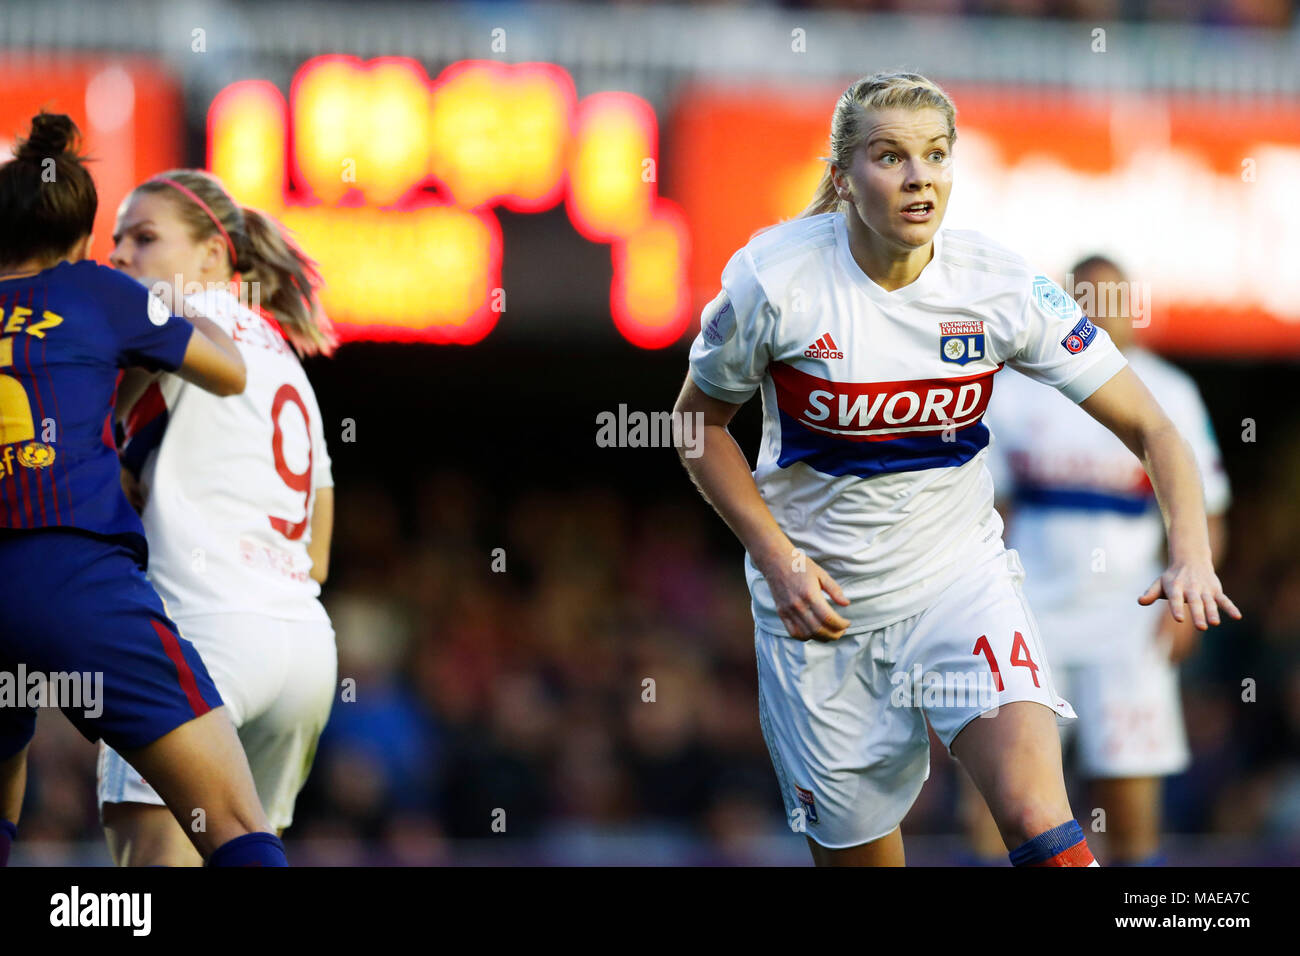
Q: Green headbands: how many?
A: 0